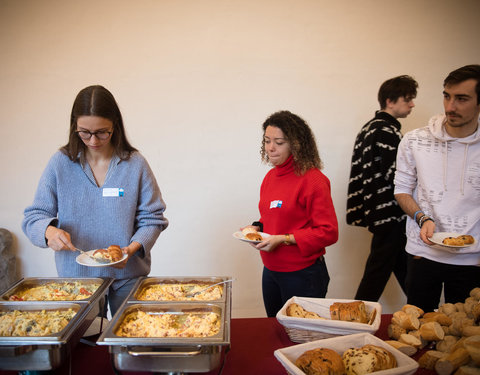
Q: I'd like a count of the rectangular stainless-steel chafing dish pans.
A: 4